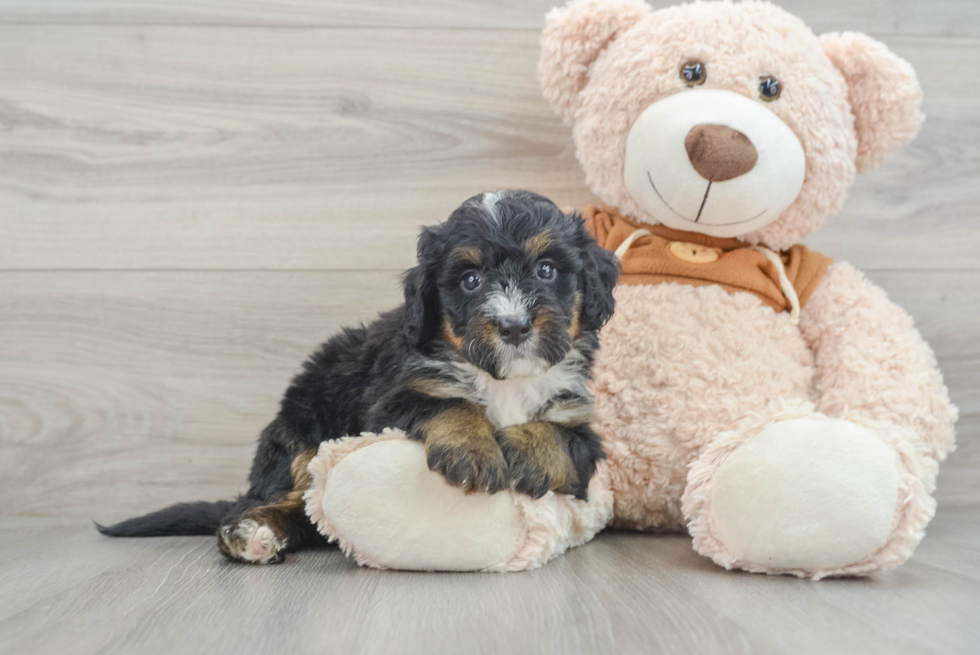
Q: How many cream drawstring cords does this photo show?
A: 2